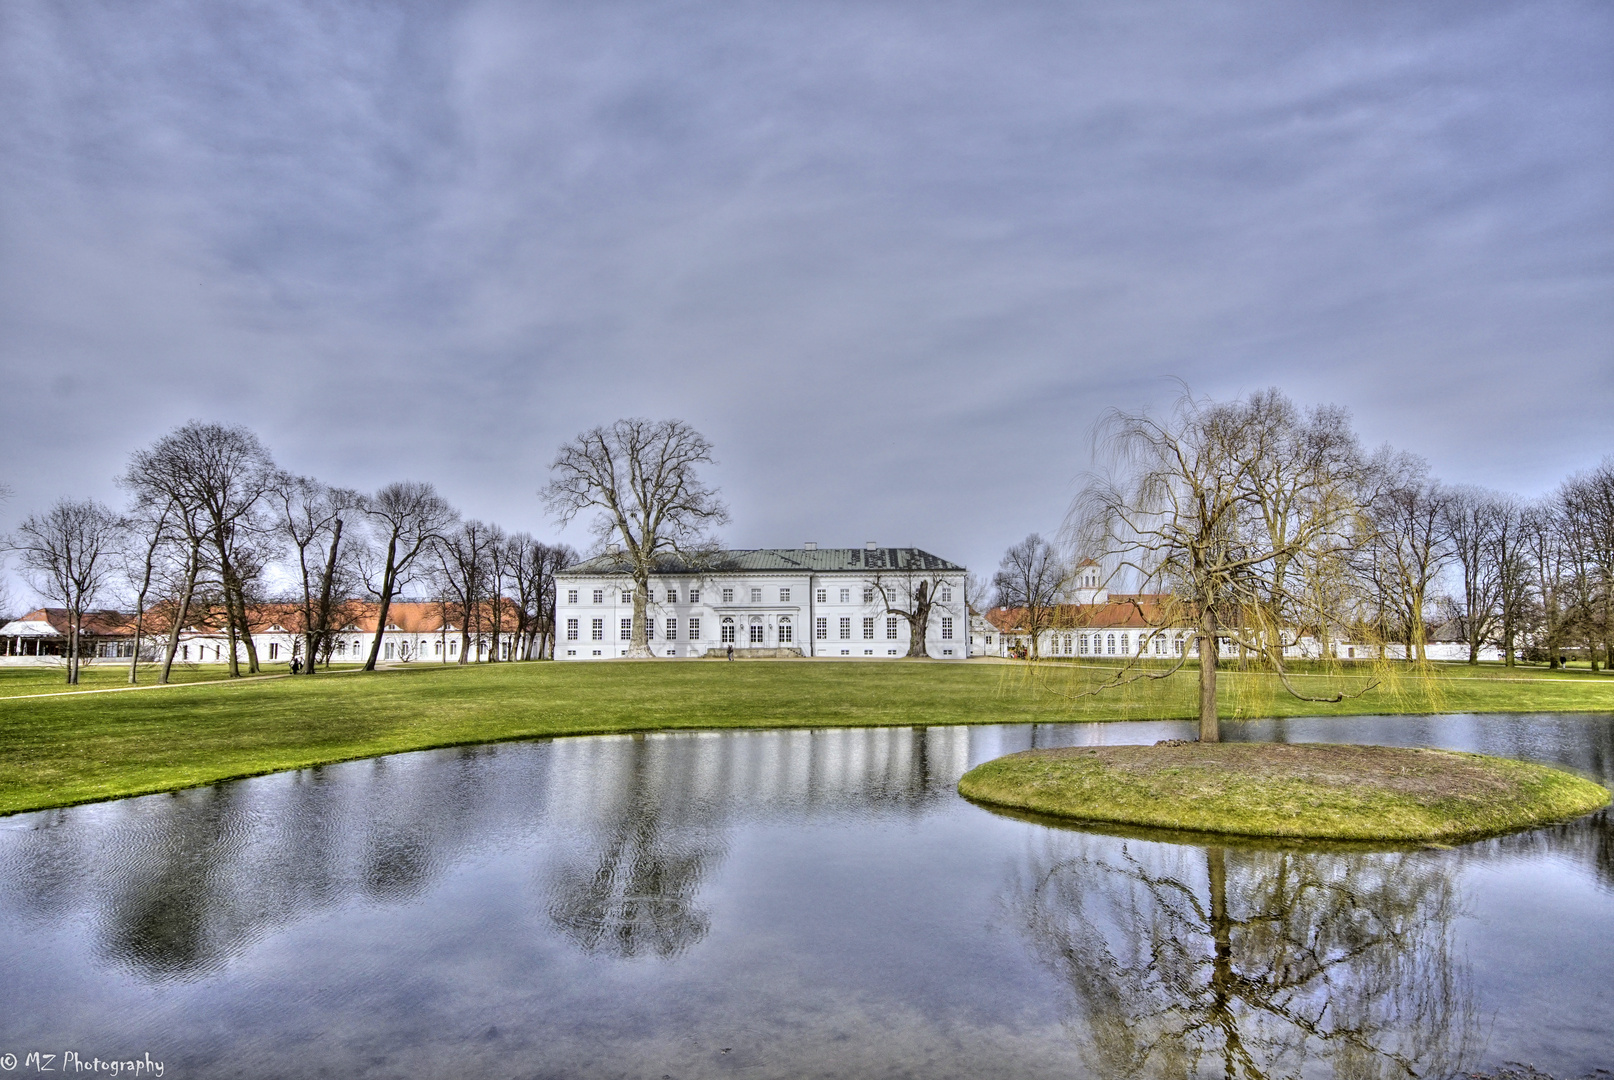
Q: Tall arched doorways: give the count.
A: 3